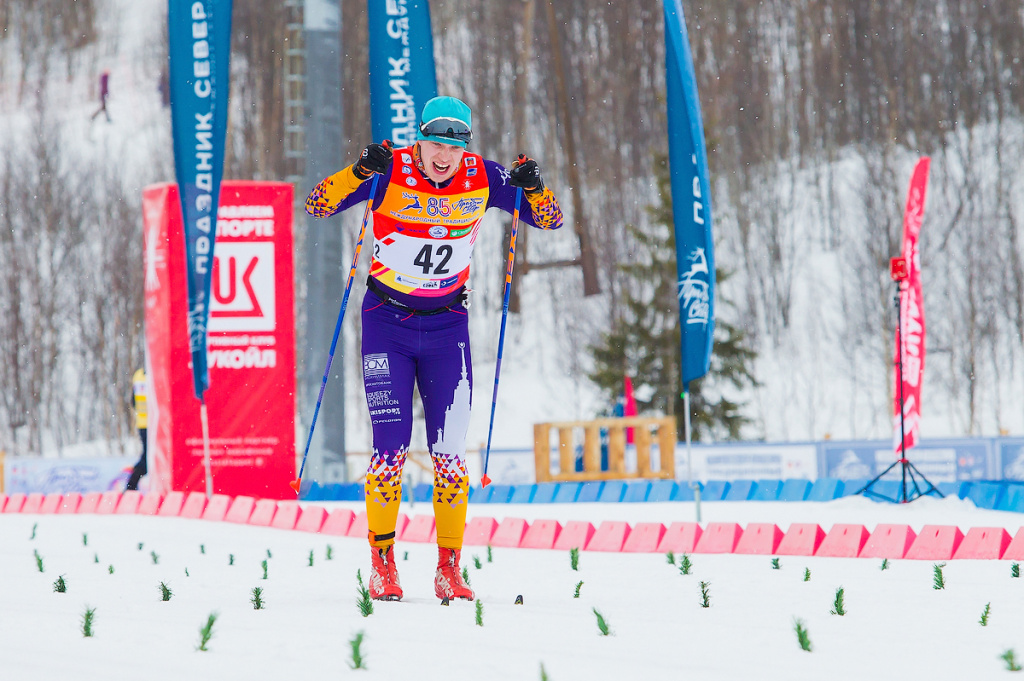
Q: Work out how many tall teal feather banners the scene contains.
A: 3